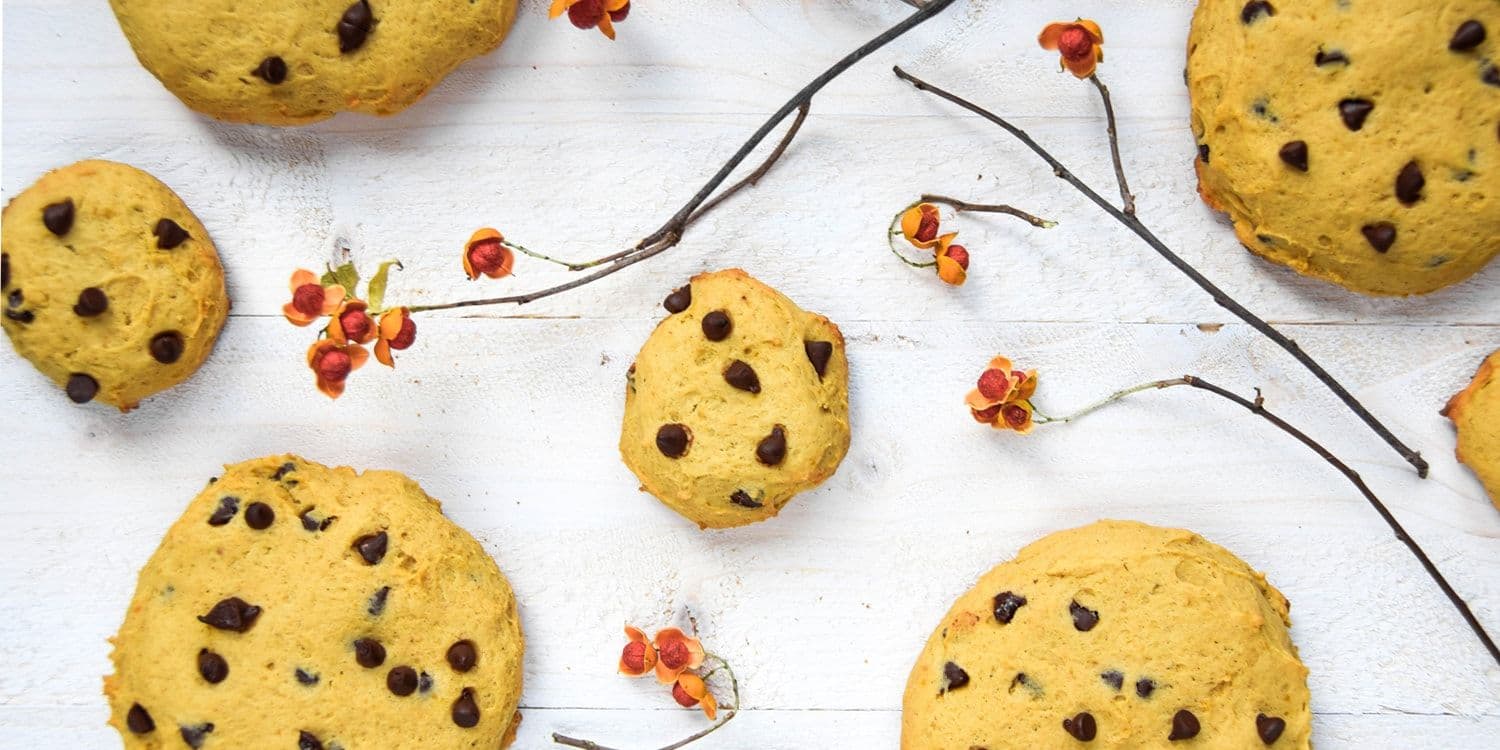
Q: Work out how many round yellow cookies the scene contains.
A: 7